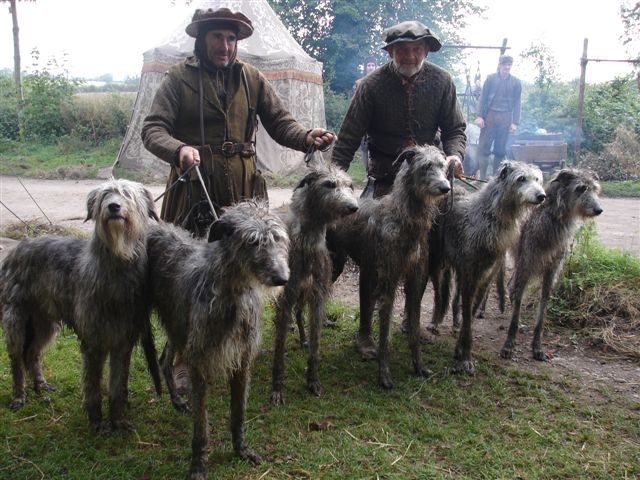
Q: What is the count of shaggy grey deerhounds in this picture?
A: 6